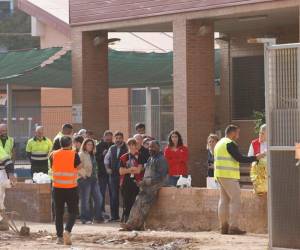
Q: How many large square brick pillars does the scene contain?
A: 2